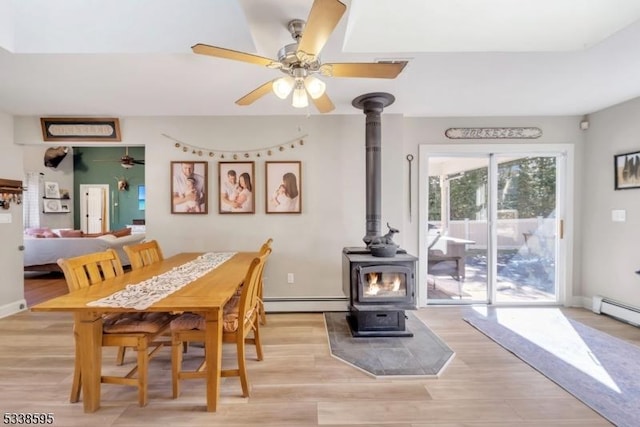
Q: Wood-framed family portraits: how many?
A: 3